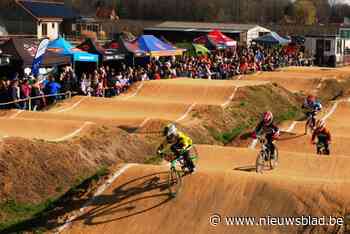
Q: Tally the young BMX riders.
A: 4